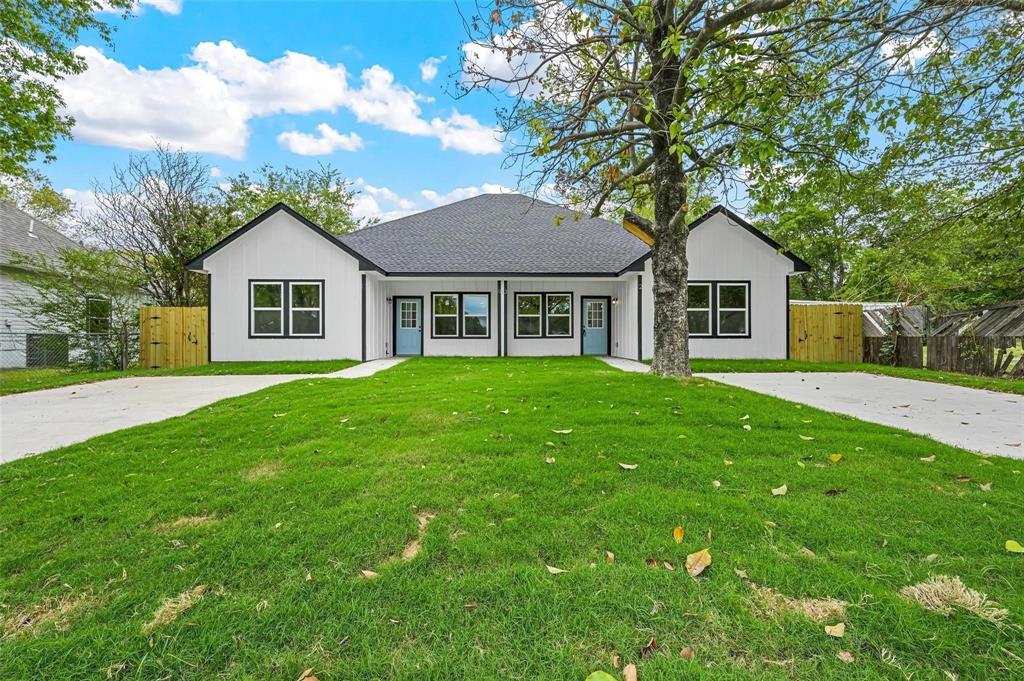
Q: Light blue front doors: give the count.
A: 2